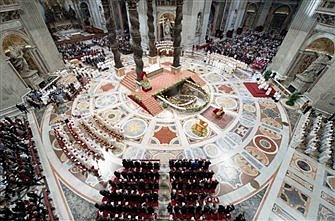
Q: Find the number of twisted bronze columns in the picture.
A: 4